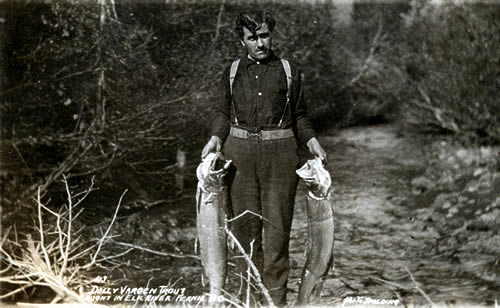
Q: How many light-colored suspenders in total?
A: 2